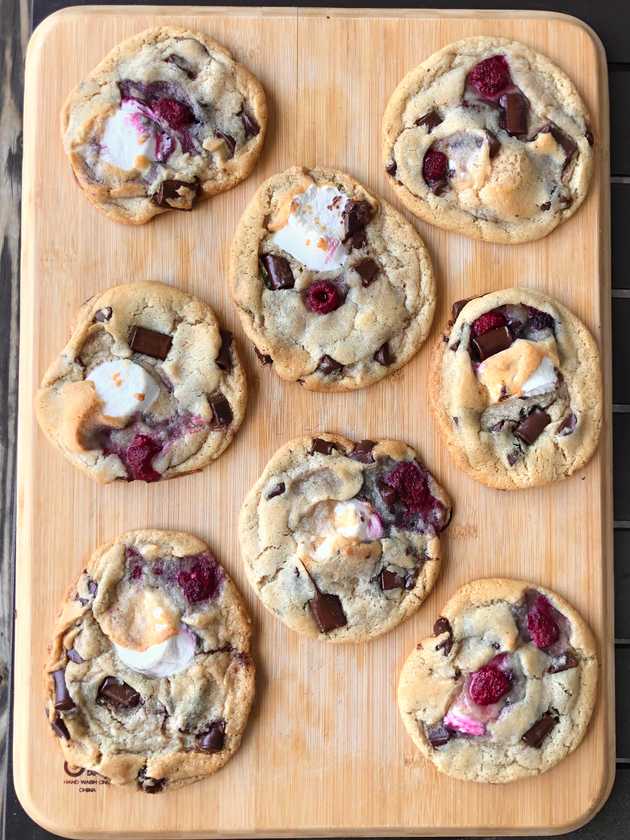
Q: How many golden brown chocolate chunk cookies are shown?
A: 8